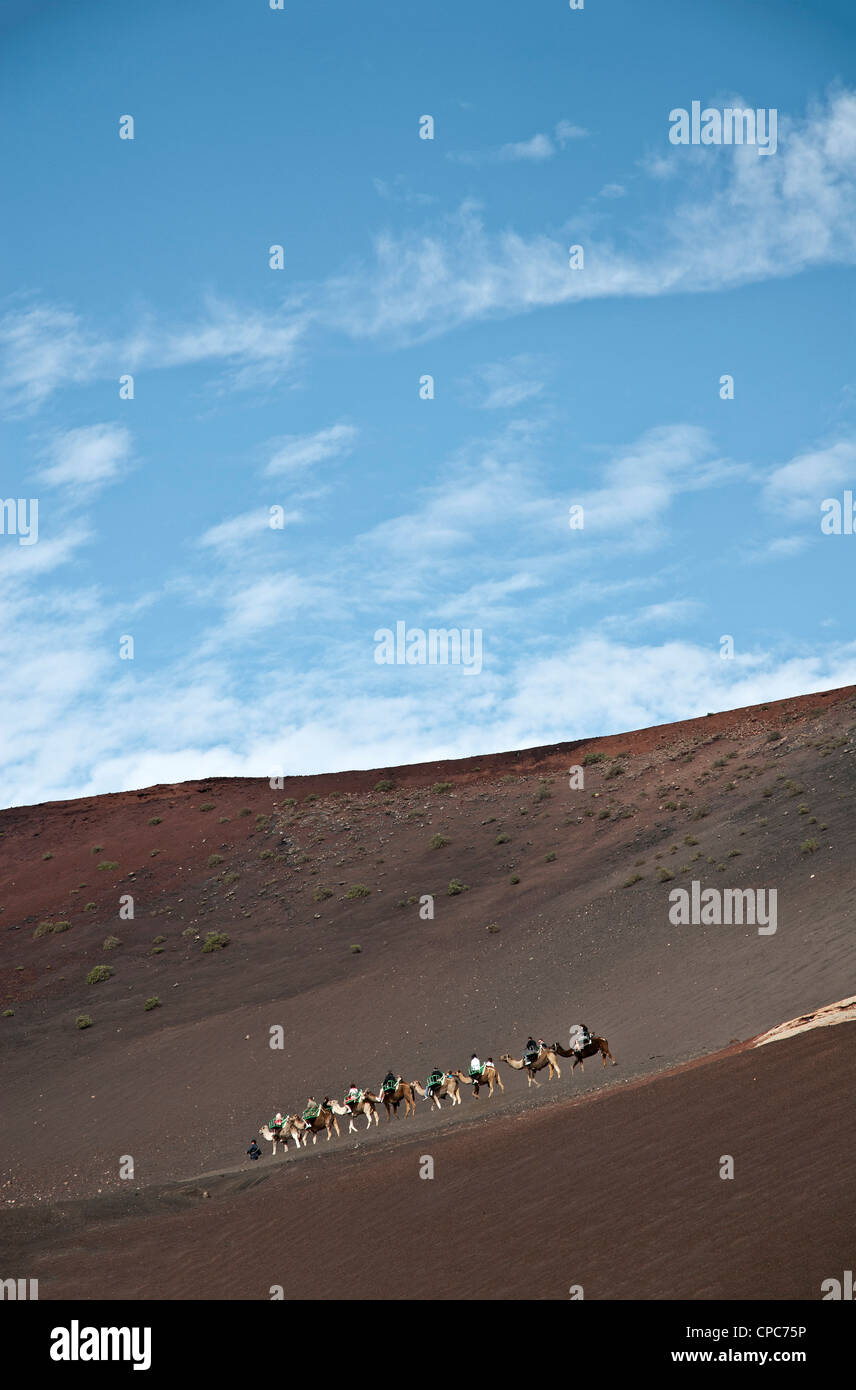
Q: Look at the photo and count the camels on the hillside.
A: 8